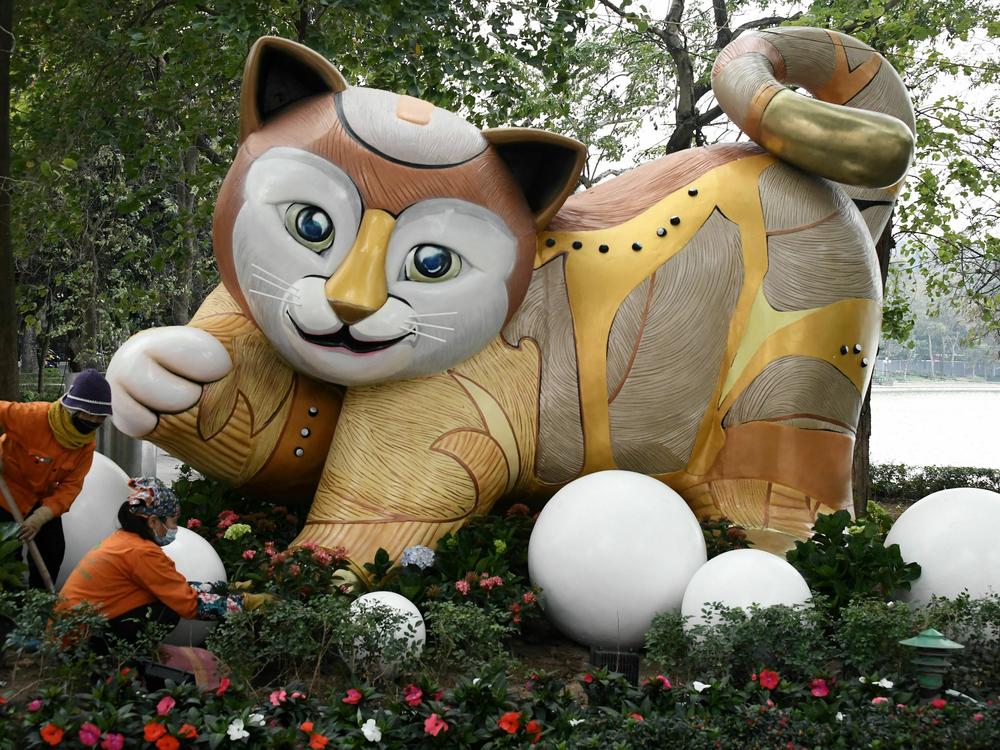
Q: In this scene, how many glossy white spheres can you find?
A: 6